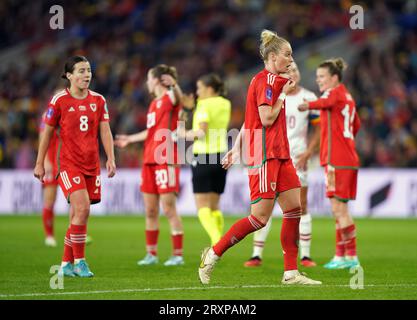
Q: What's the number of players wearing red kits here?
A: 5